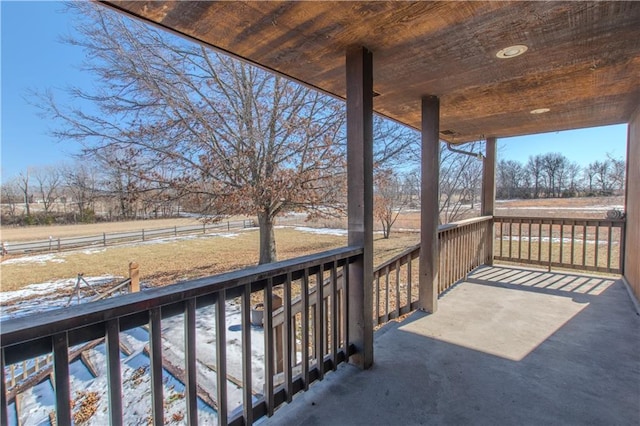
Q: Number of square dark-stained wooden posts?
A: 3